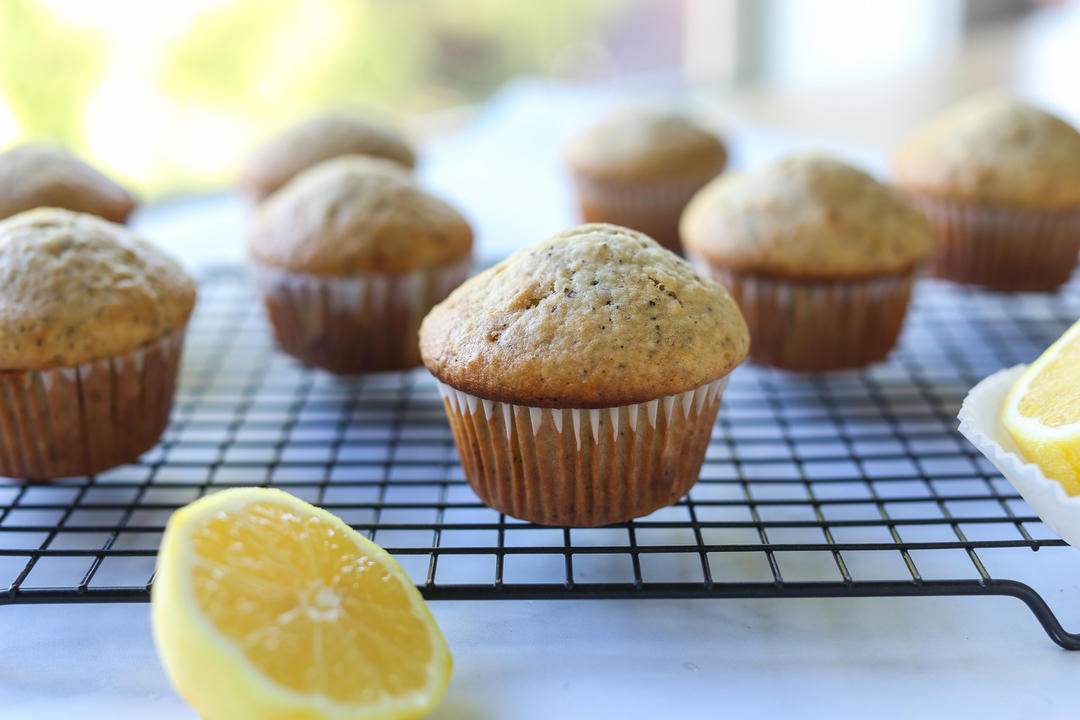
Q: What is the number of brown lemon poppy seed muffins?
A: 8